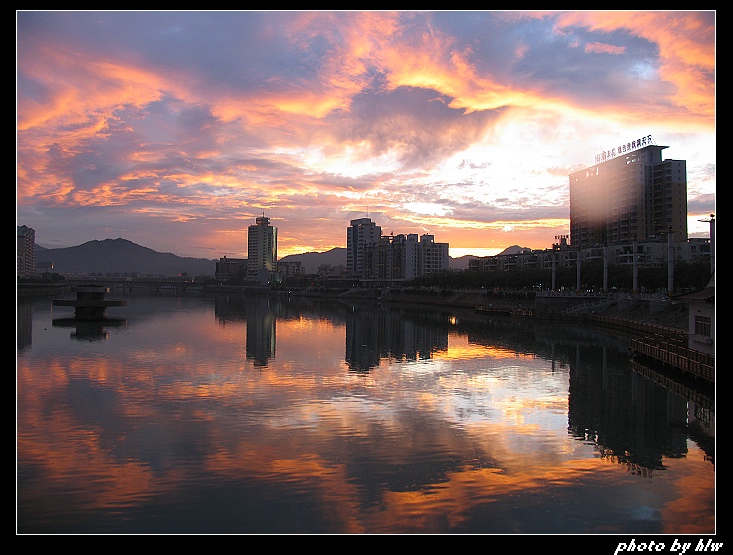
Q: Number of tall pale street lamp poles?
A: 6